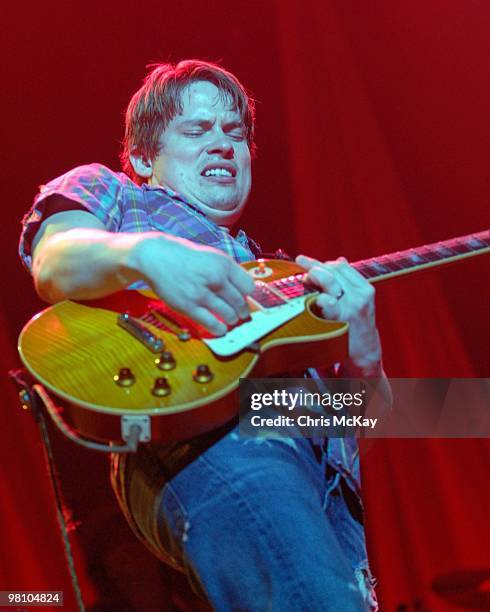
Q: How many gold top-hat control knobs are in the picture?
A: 4